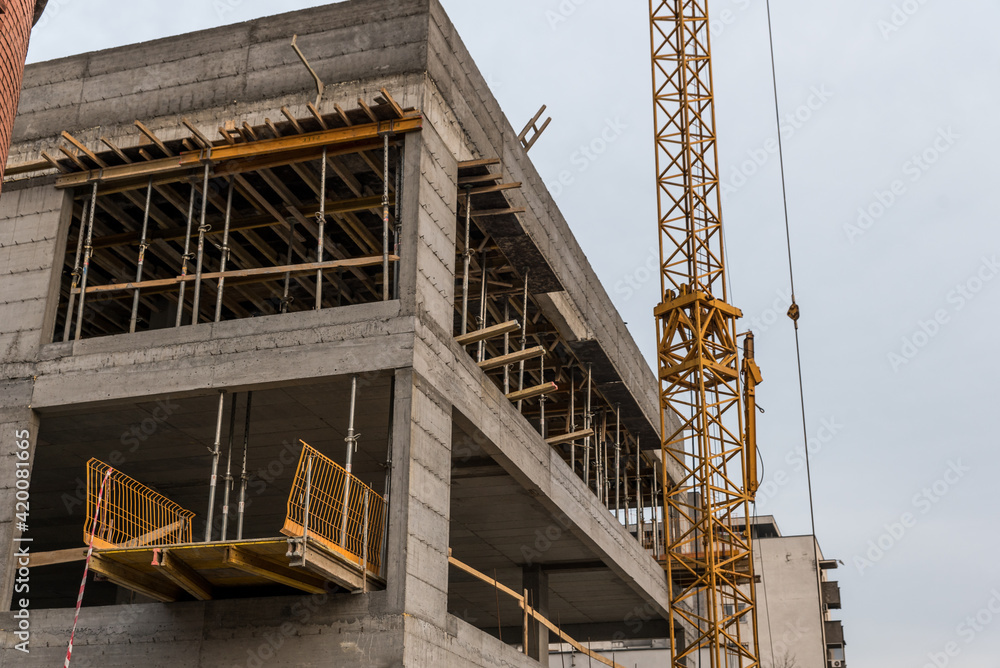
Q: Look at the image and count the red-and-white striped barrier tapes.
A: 1